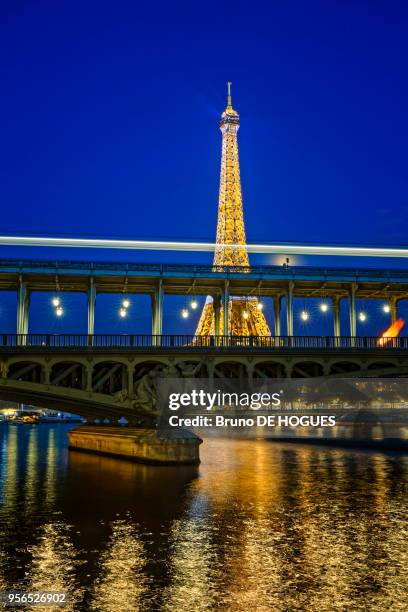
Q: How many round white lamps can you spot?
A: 12